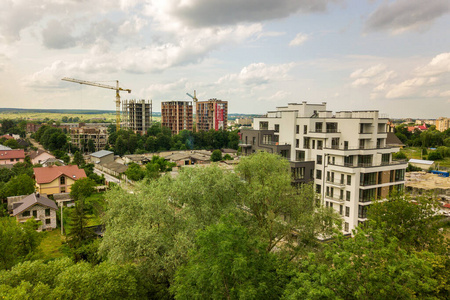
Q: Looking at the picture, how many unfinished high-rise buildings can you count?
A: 3